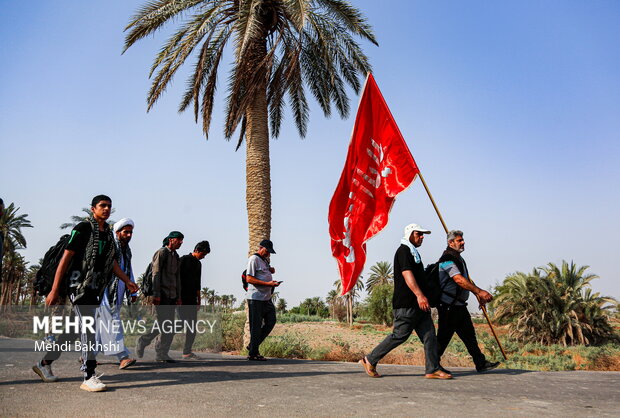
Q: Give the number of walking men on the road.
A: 7